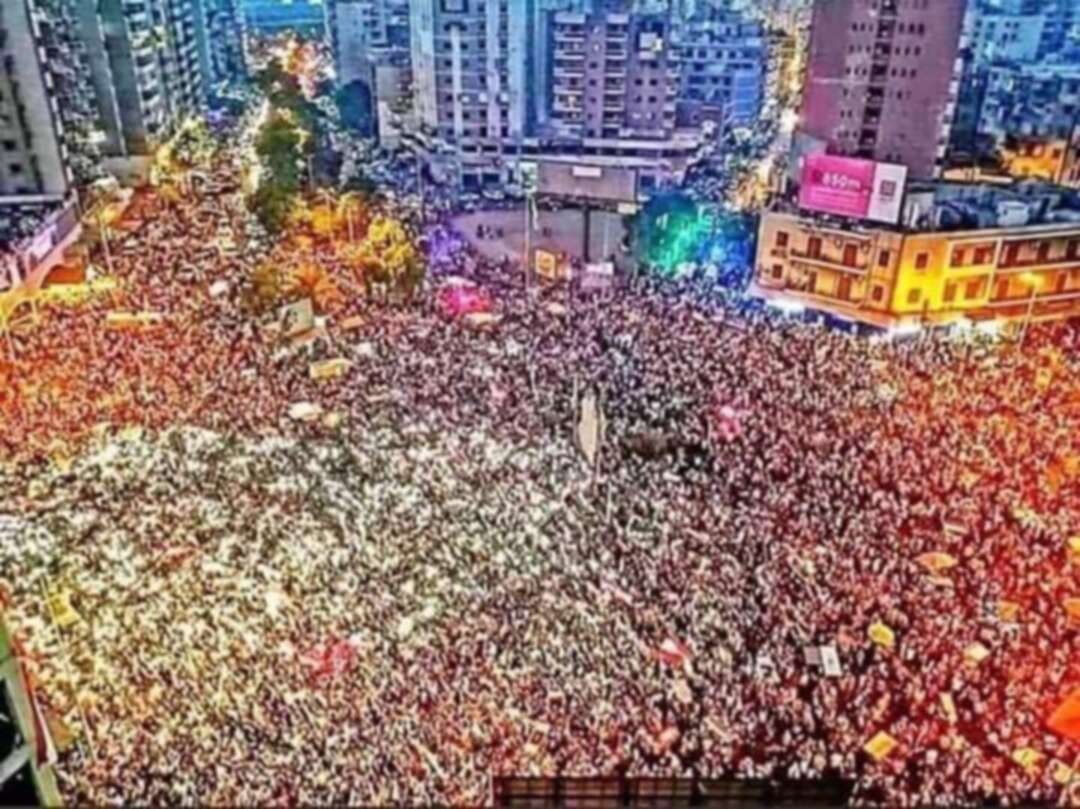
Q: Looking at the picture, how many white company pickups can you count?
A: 0